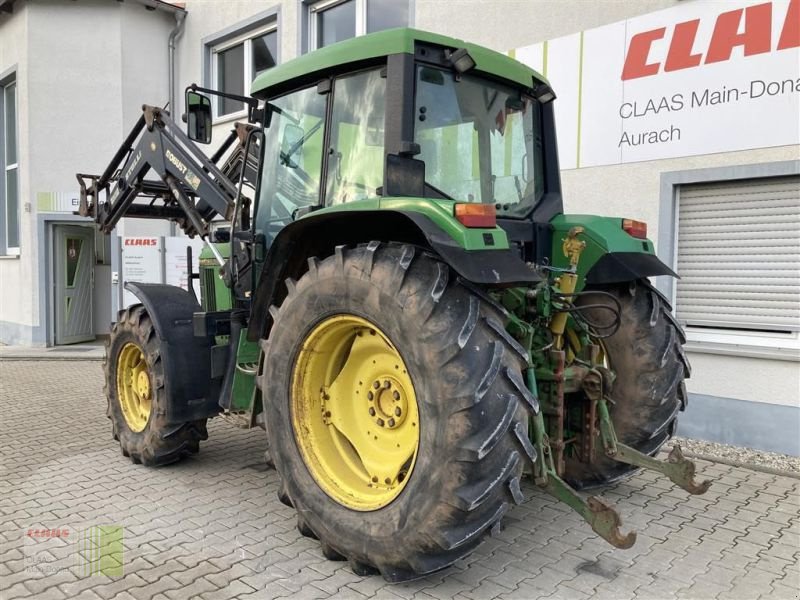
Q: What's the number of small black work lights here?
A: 2